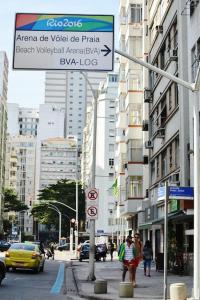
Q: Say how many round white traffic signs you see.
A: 2